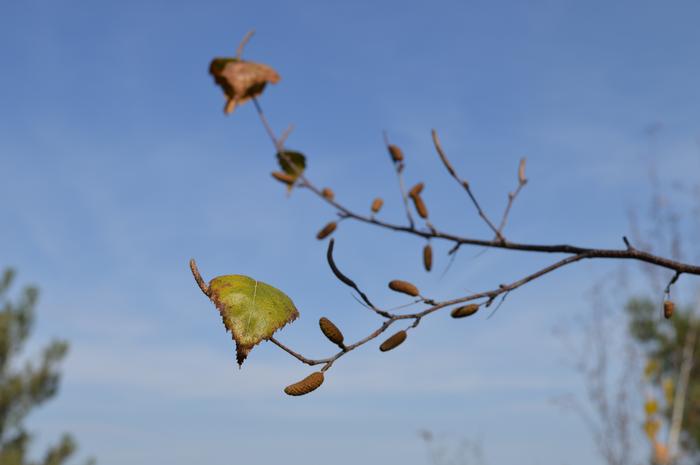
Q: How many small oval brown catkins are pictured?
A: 14